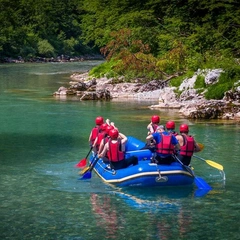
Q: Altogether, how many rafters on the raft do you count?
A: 8